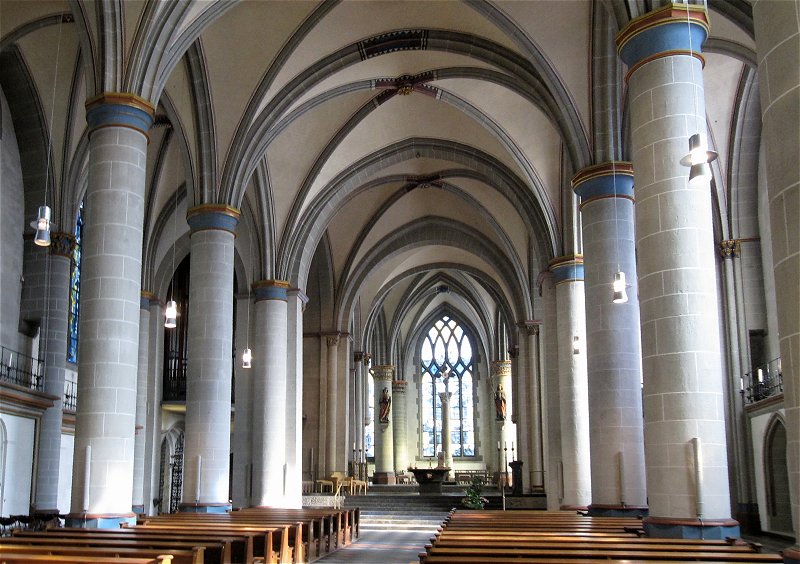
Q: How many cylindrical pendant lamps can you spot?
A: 6